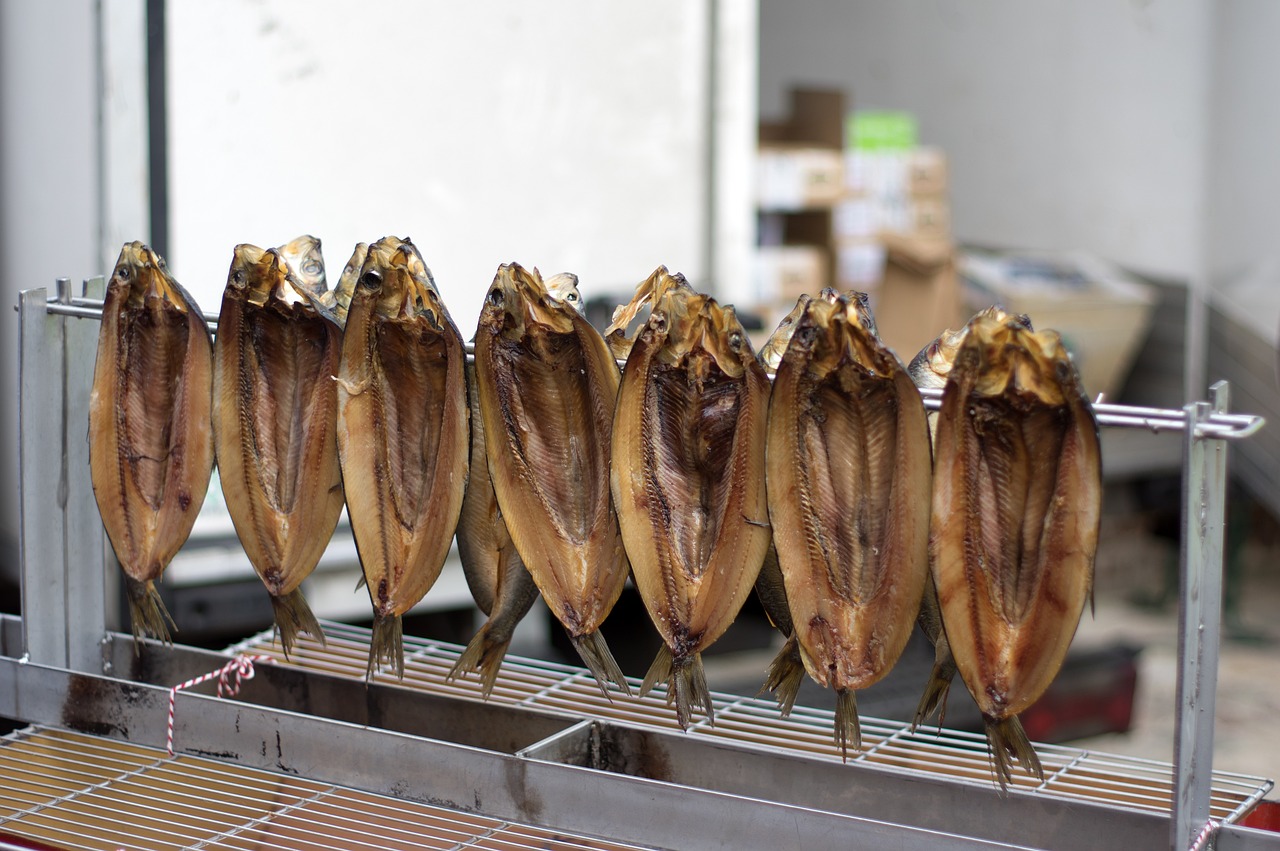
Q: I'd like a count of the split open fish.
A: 7